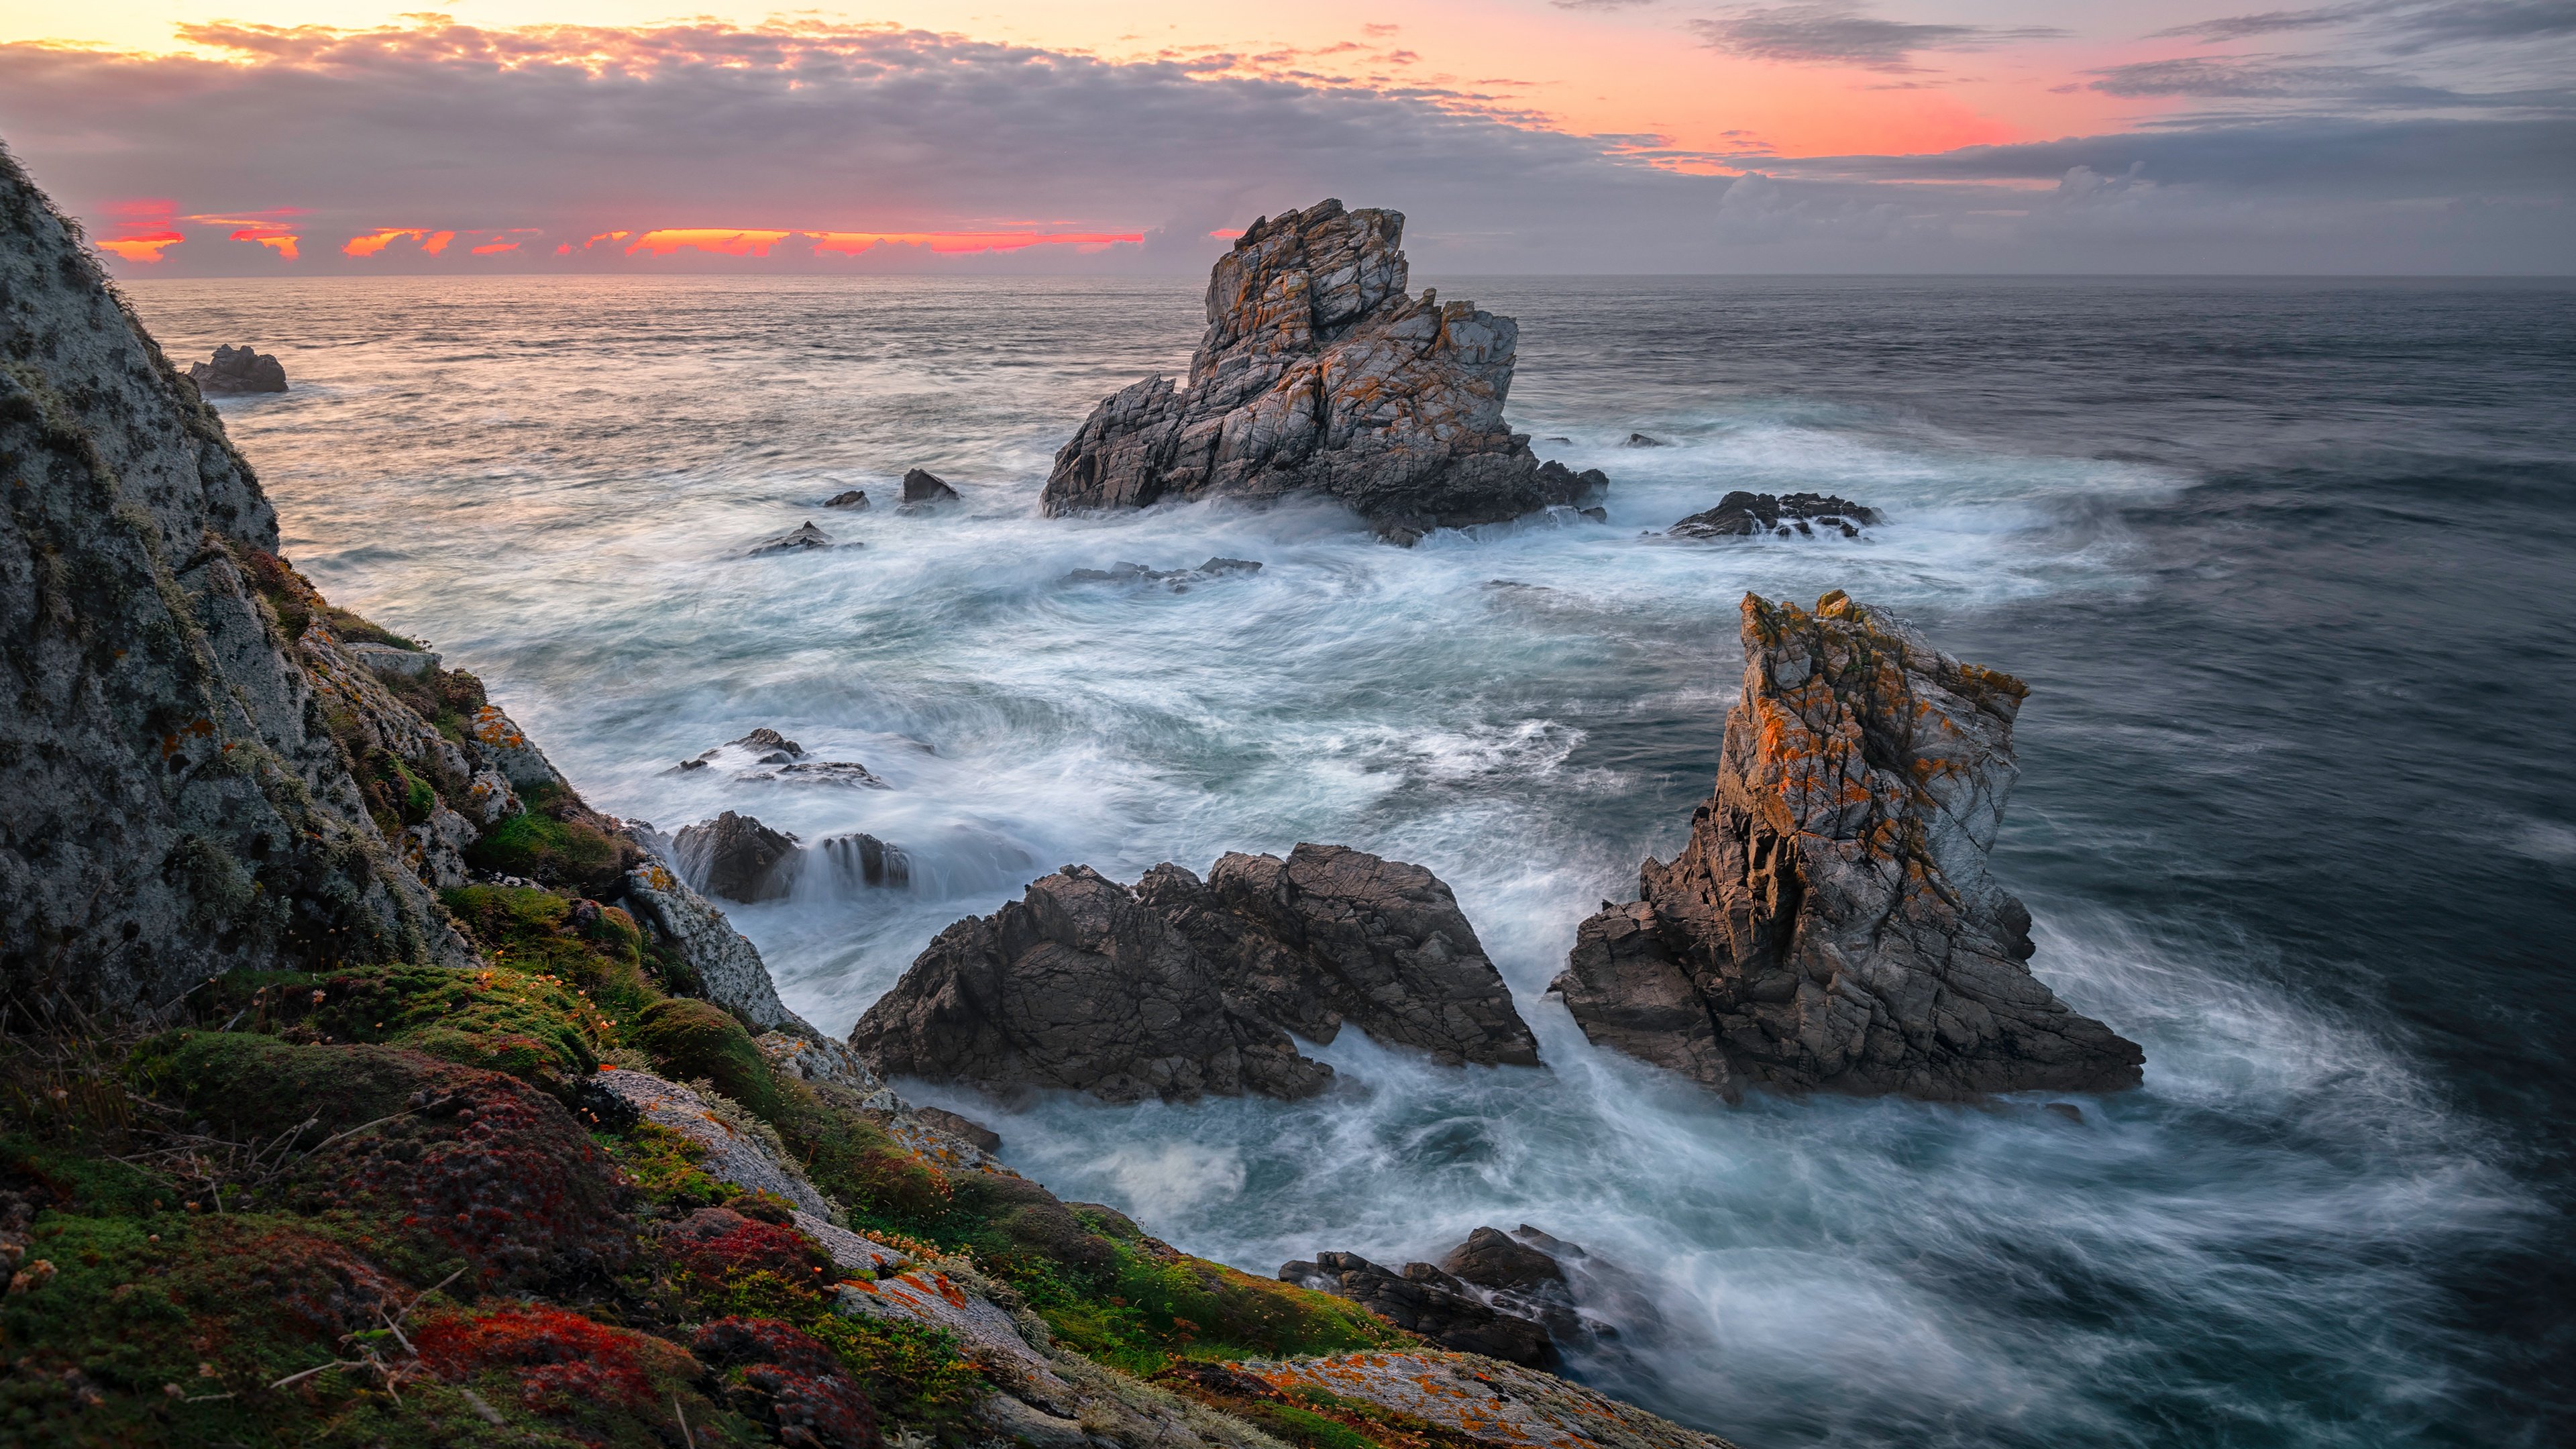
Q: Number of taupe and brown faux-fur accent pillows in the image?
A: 0